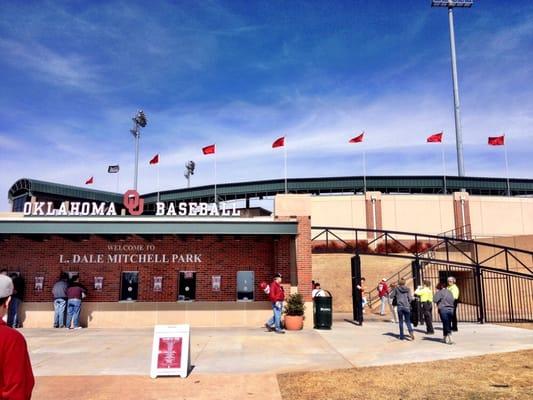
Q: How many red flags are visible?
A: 7